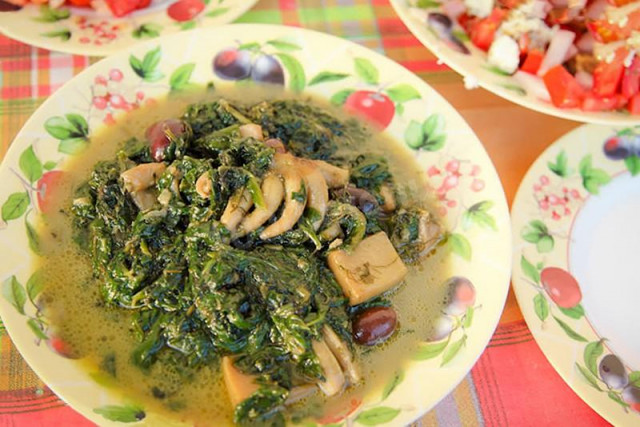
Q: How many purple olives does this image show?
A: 3